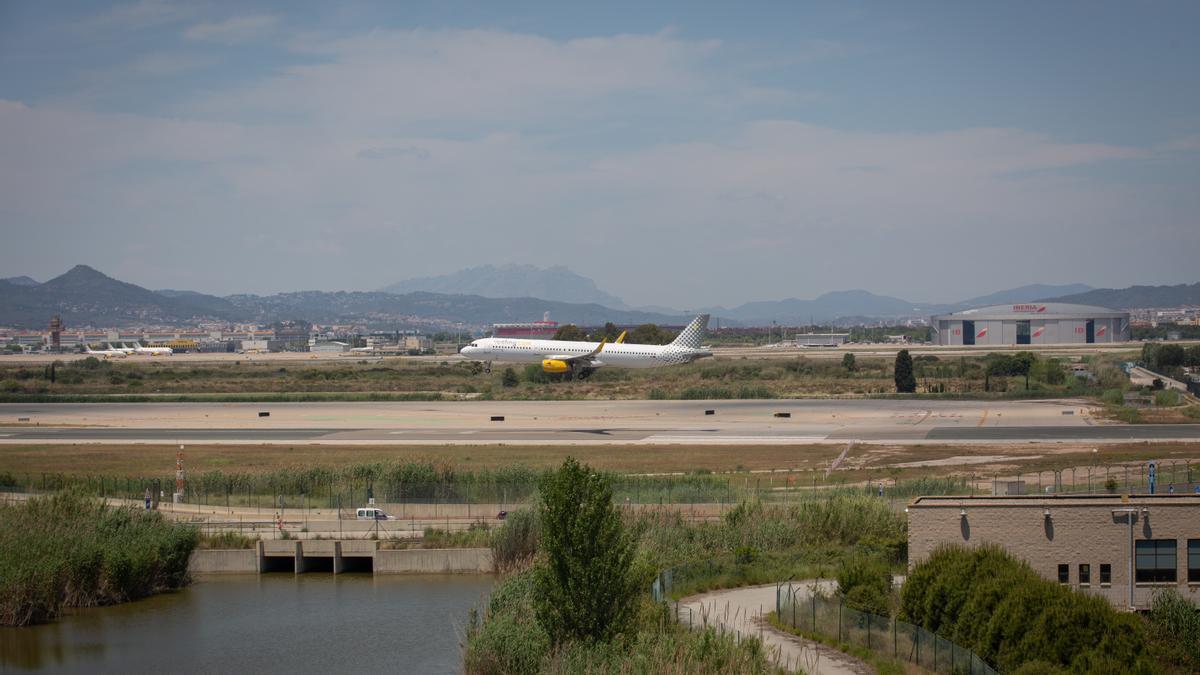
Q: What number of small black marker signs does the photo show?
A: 4